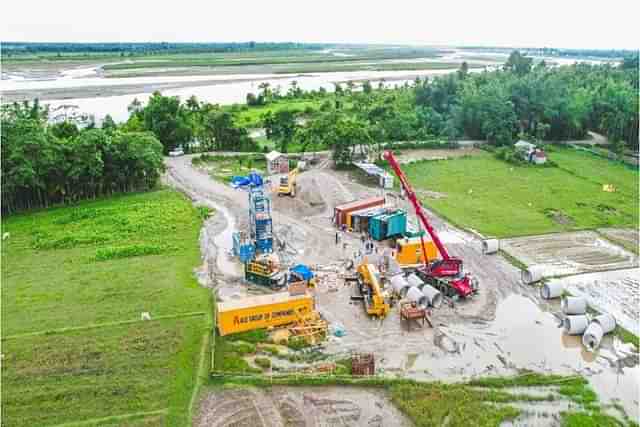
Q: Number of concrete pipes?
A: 11